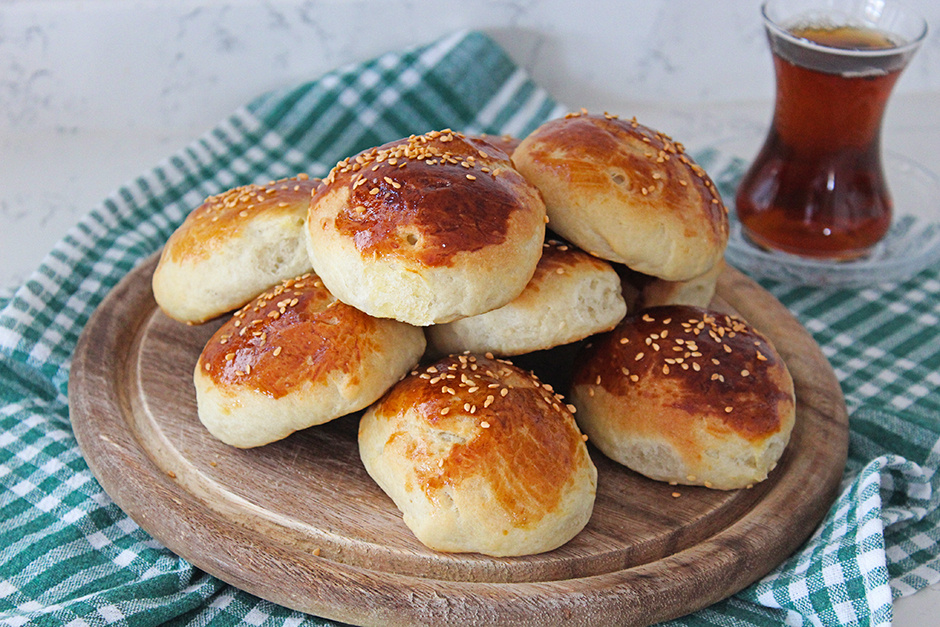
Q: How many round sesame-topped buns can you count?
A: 9